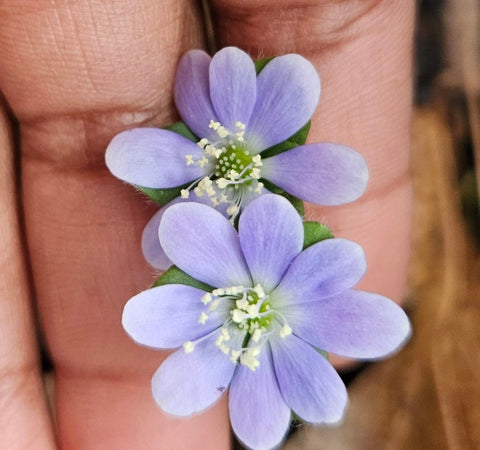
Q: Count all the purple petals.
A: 14